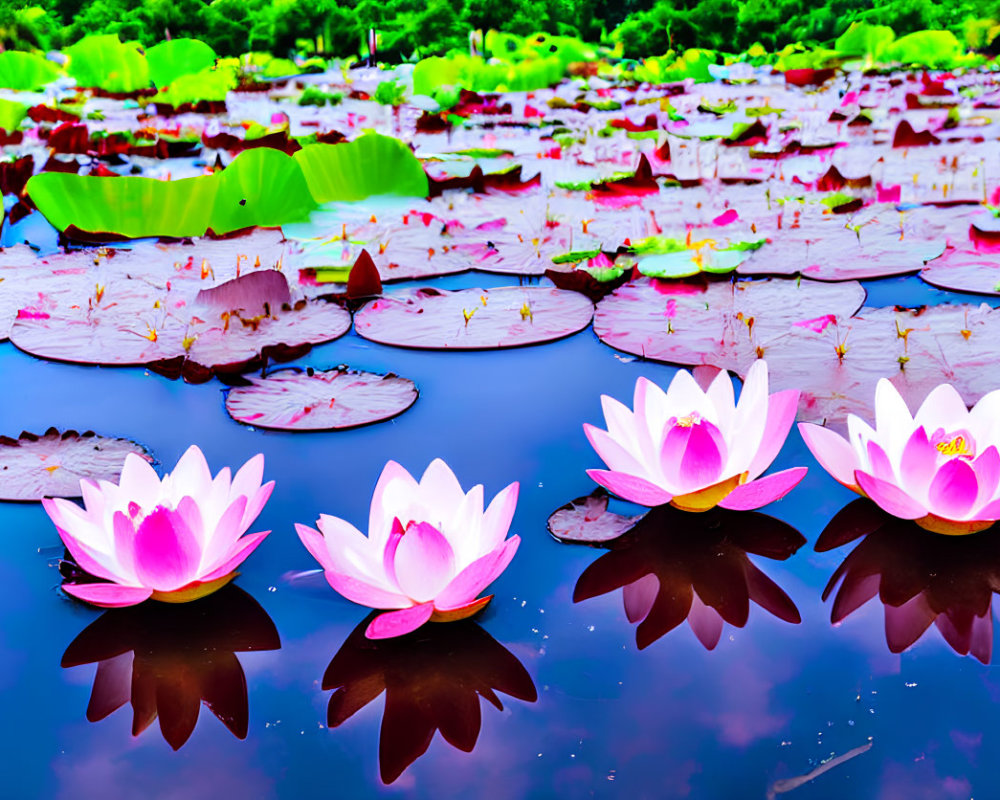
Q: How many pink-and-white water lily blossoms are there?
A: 4